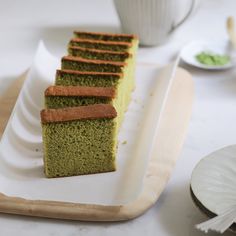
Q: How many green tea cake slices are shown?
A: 7